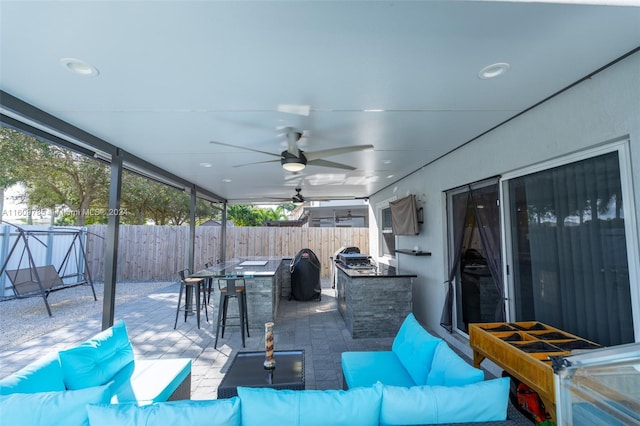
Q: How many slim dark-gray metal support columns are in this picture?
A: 3